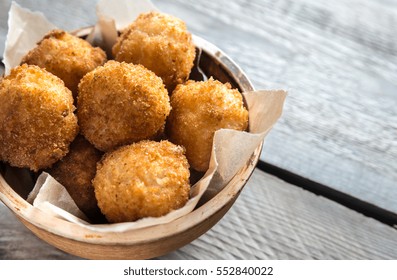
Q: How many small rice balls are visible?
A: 7